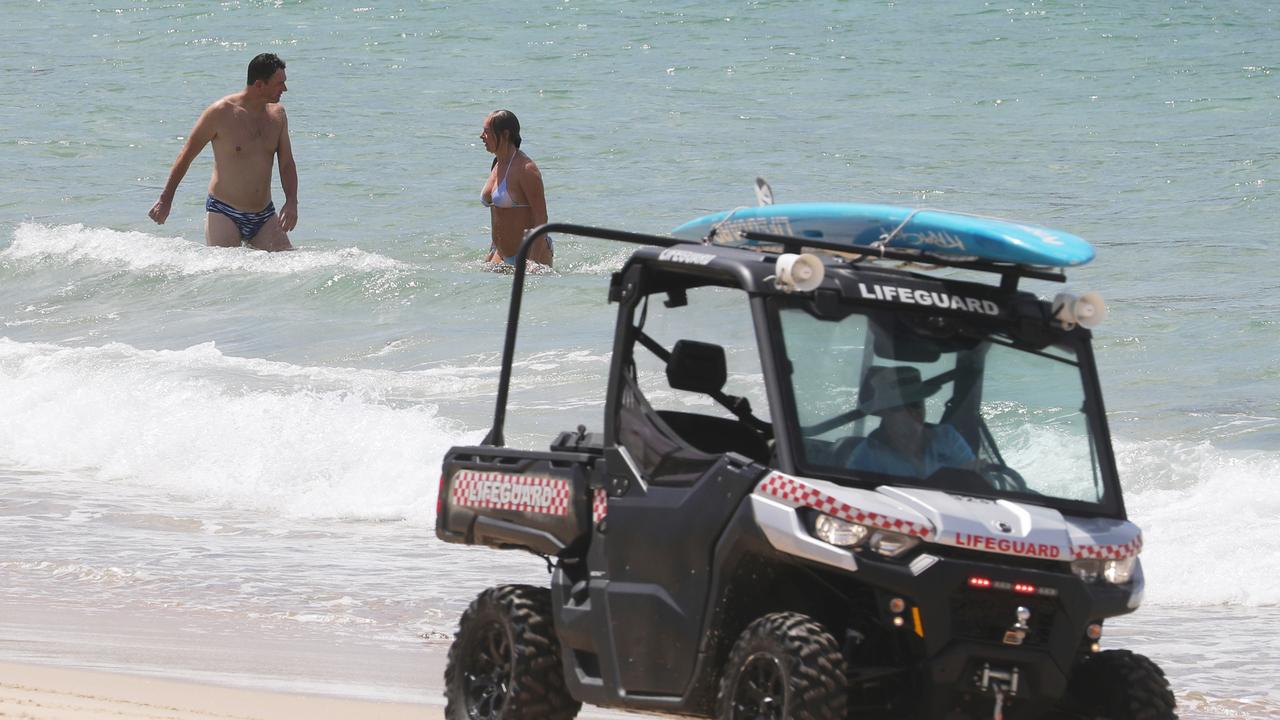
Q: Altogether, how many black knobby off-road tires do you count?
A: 3